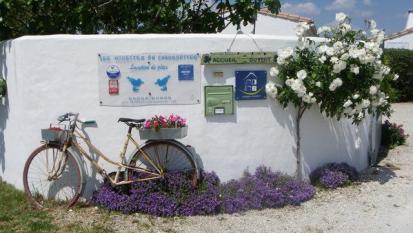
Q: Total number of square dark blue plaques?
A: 2